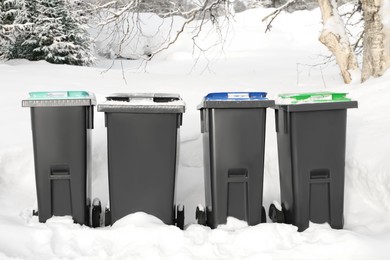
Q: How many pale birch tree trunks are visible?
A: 2